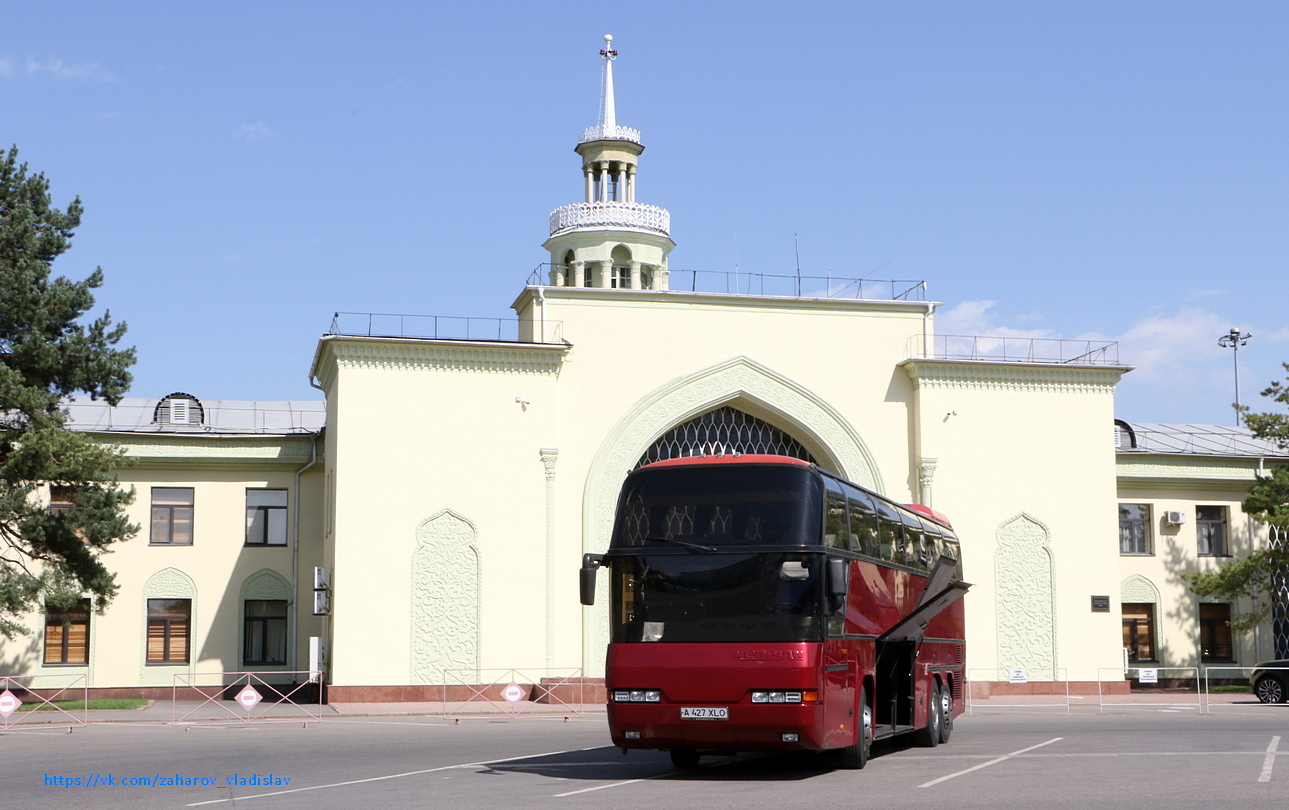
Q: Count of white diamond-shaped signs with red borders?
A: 3